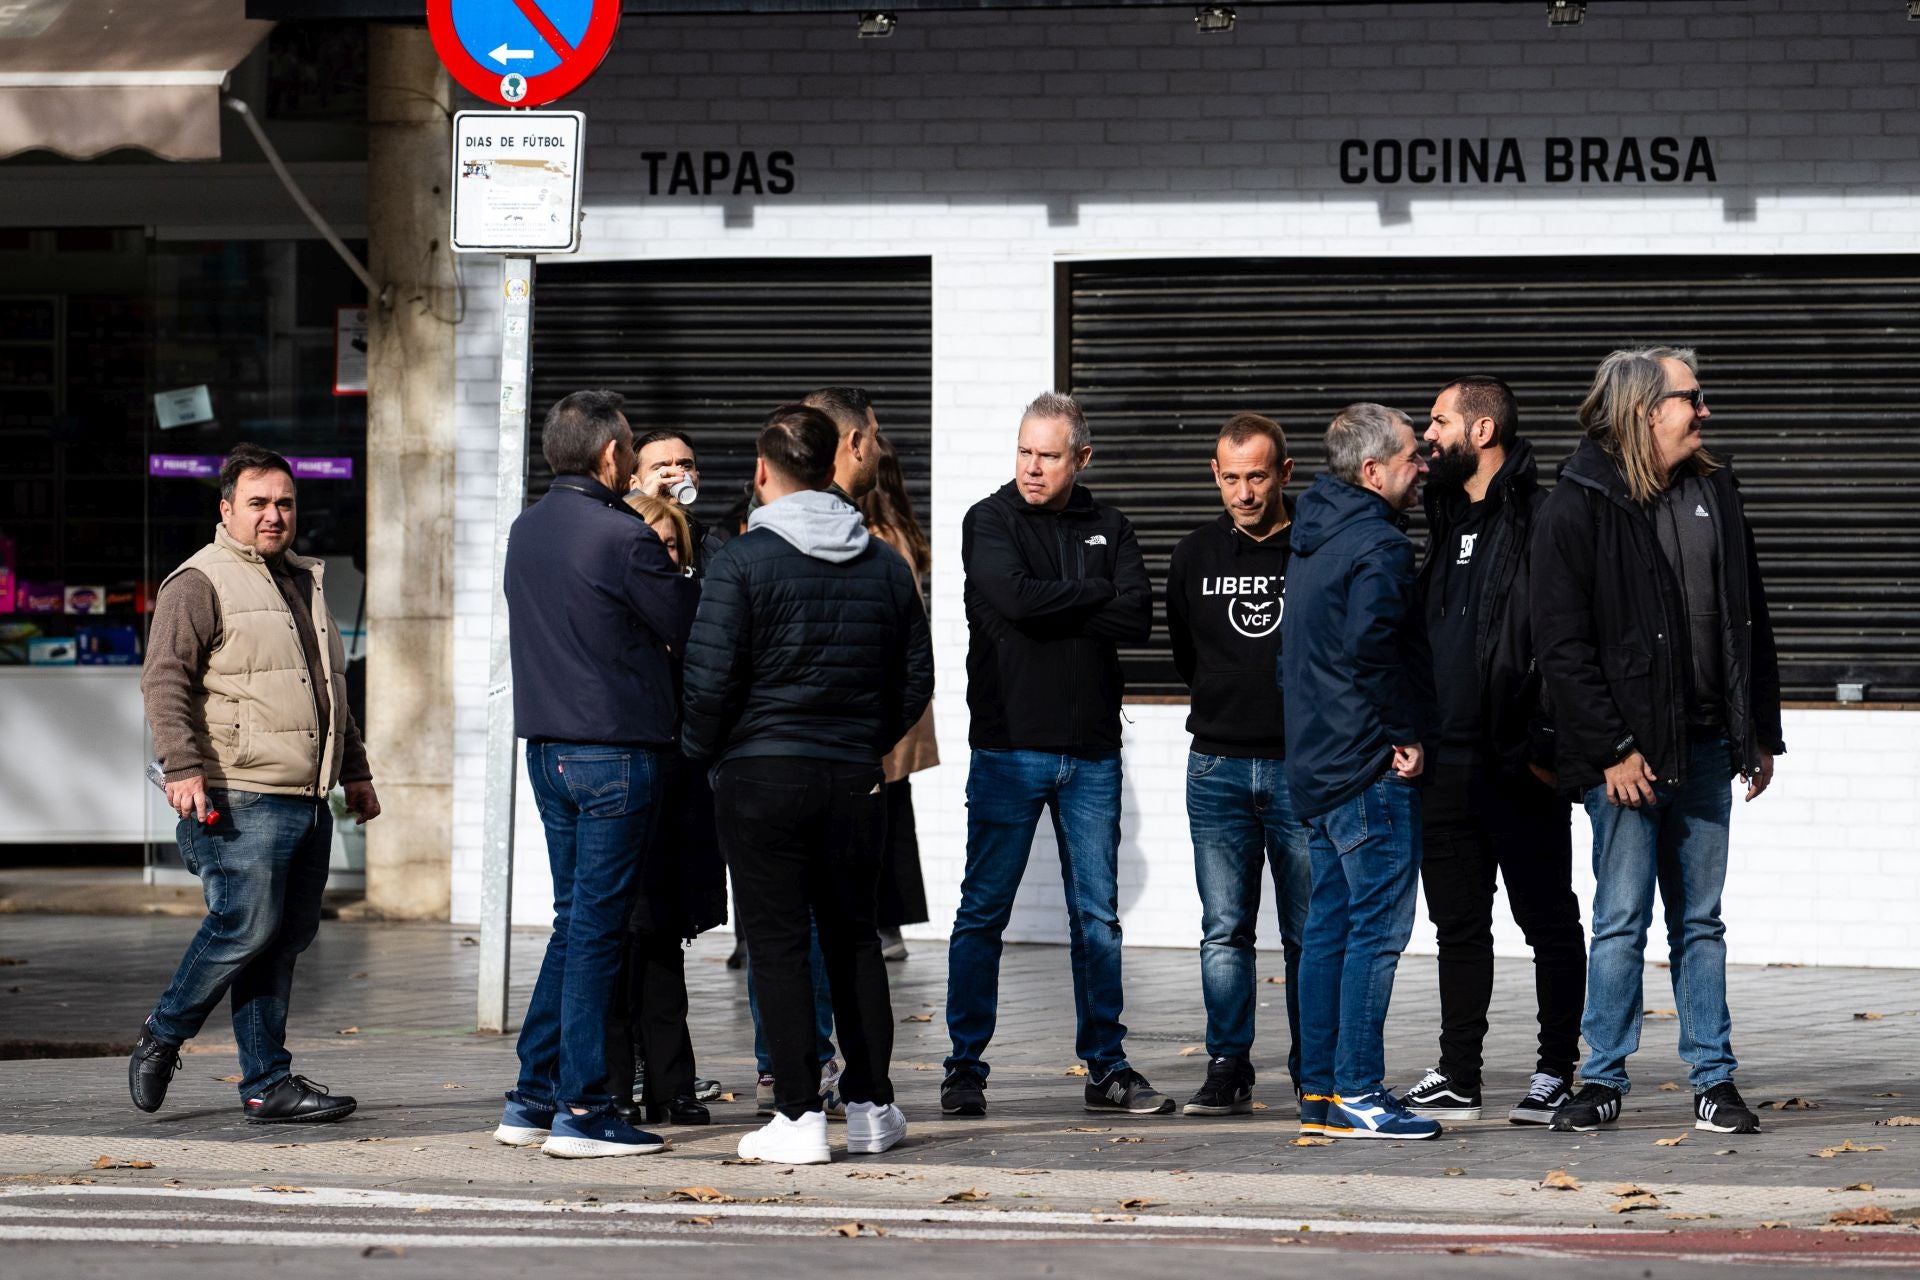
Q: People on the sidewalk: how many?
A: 12